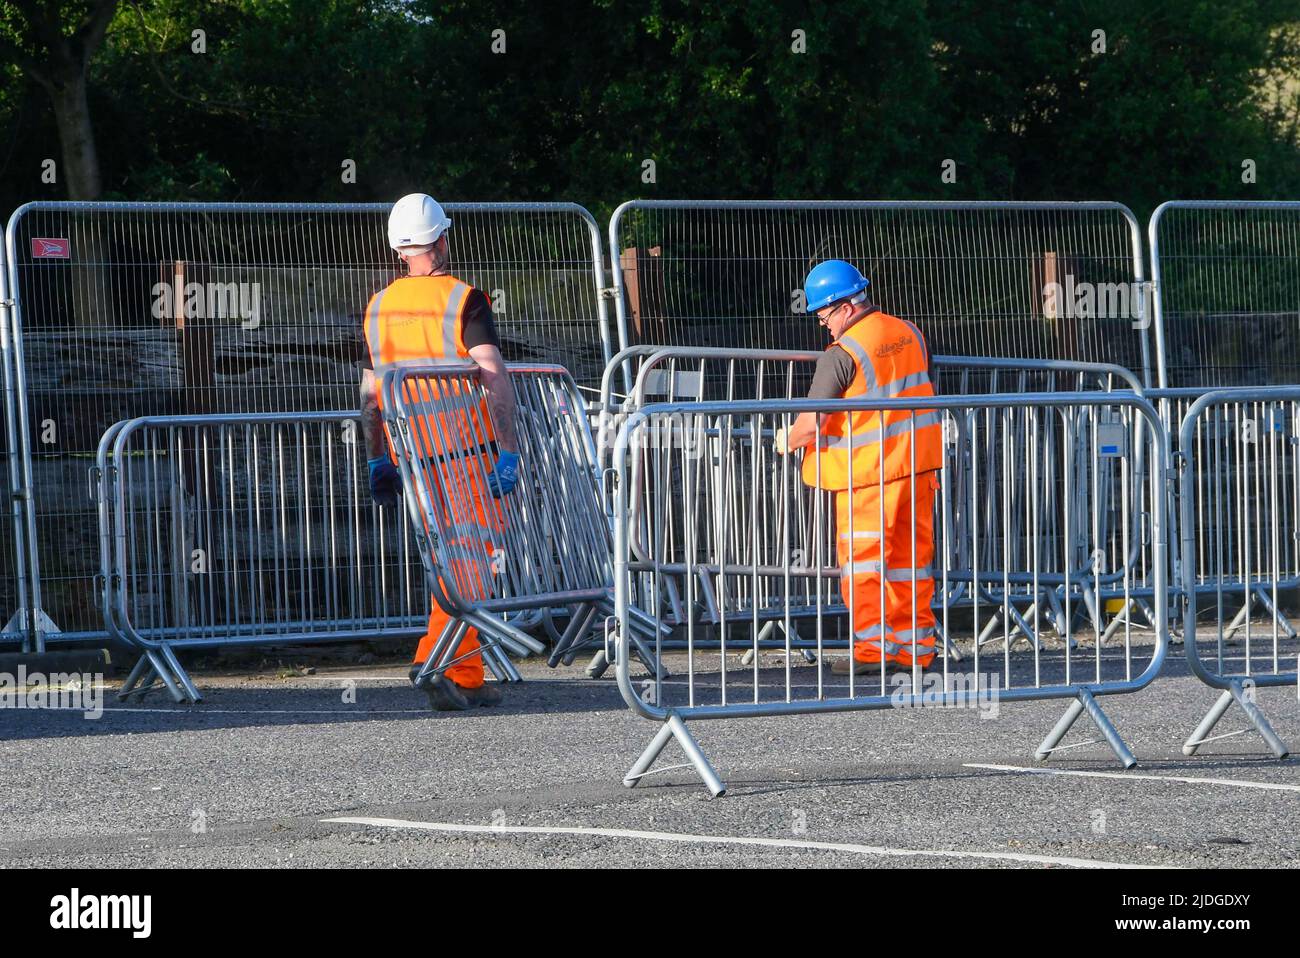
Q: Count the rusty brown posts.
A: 3